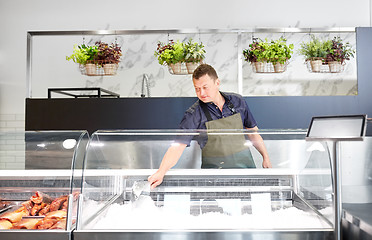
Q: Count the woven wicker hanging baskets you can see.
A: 4